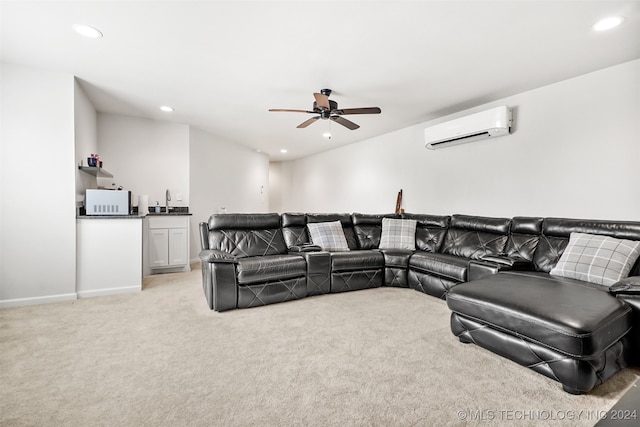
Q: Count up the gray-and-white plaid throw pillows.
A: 3